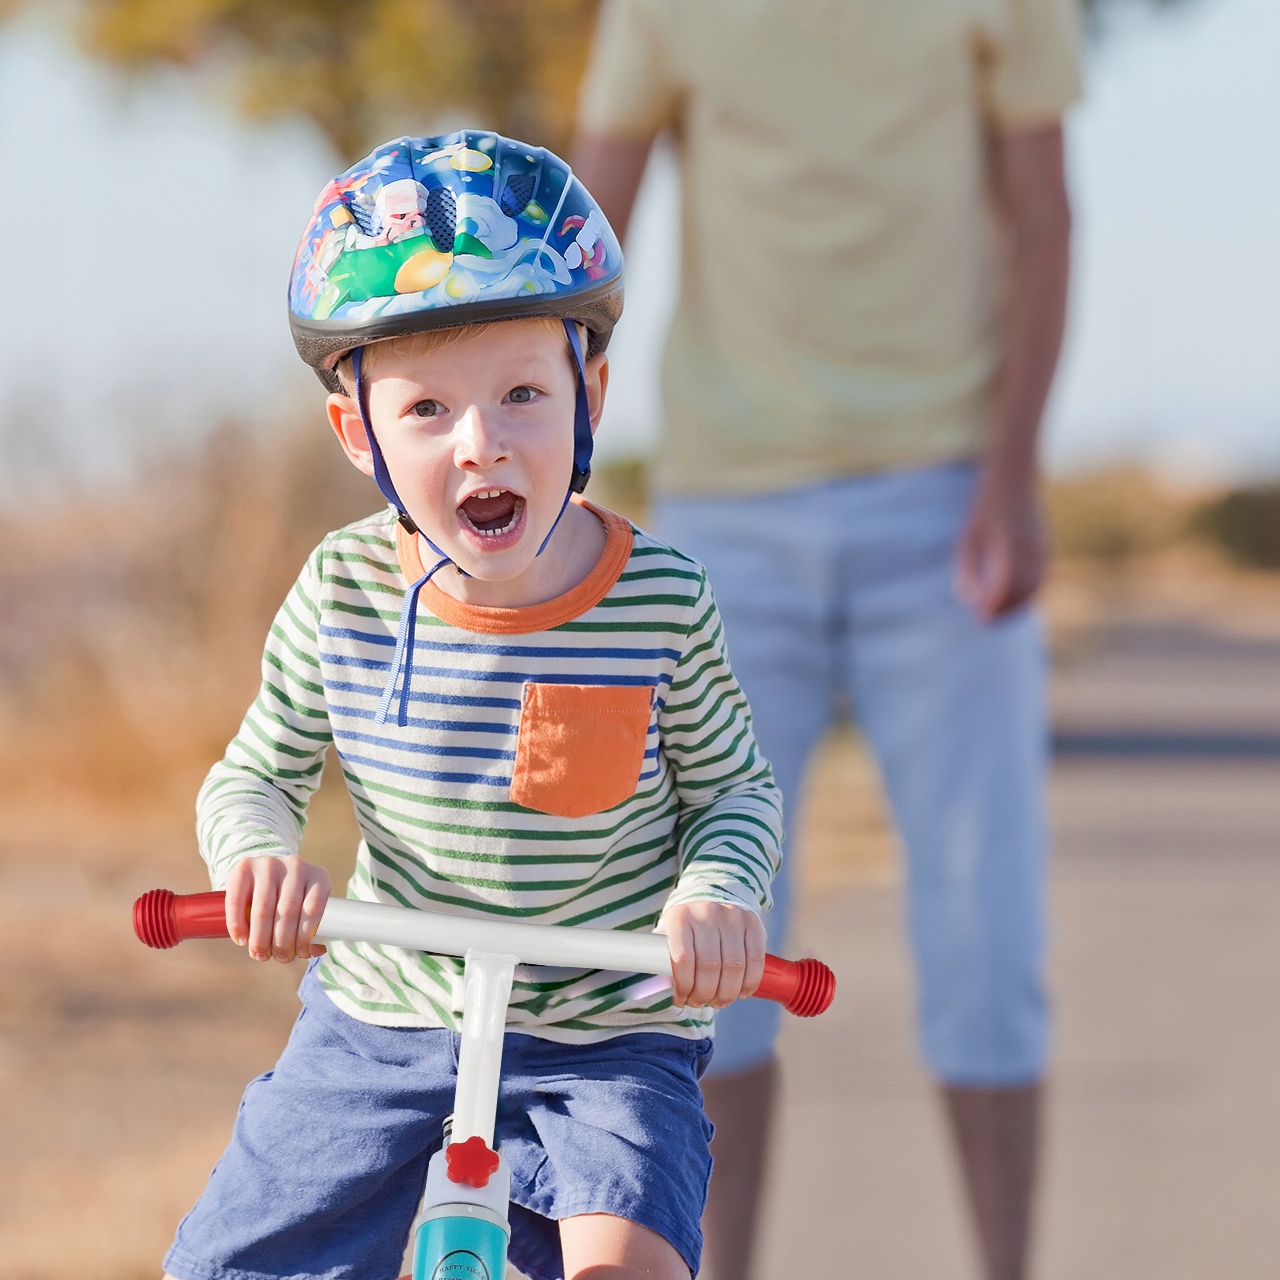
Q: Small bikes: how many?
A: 1